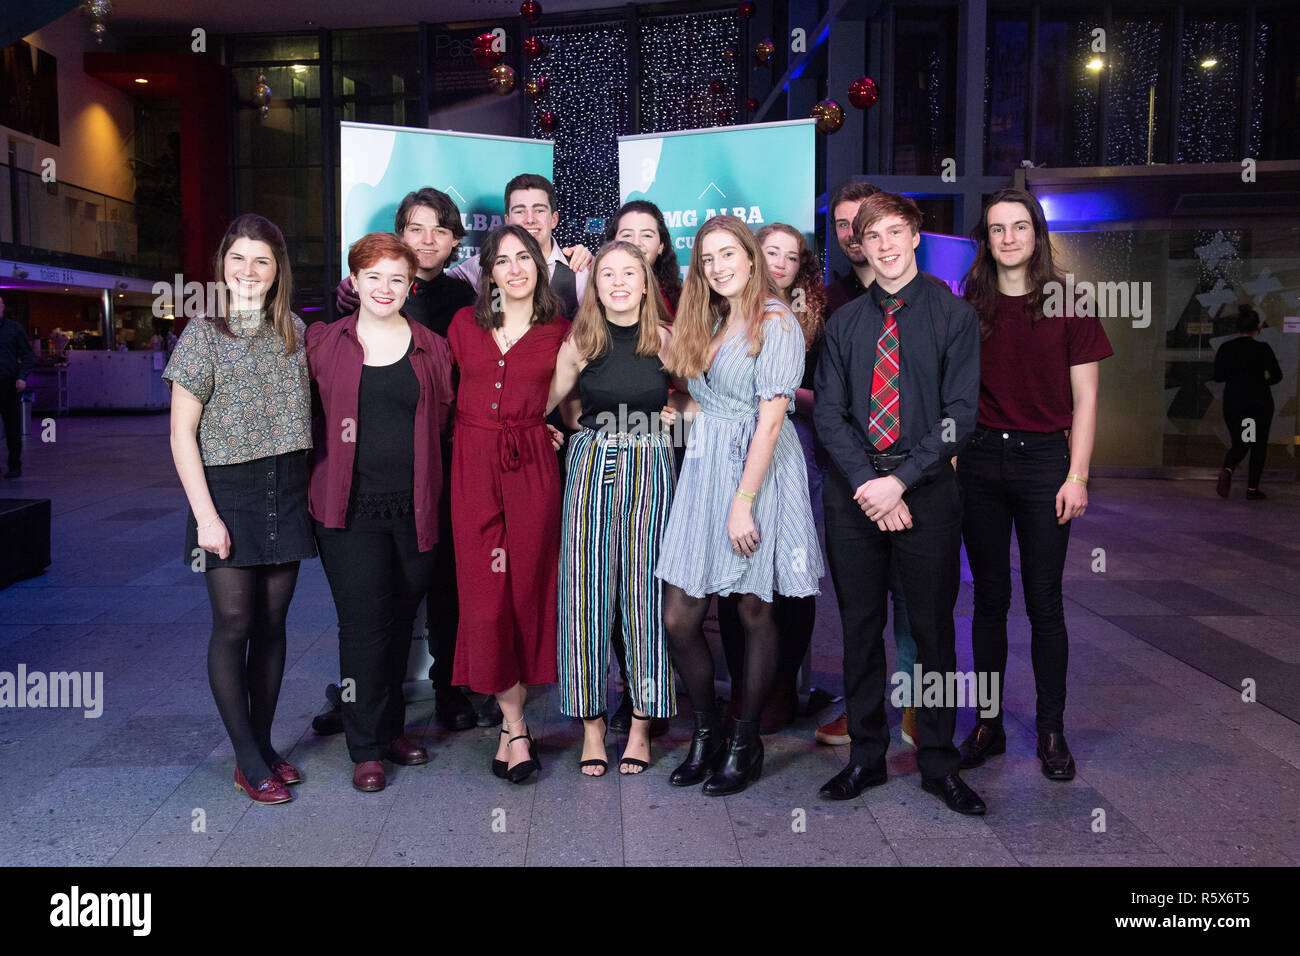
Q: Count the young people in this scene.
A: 12